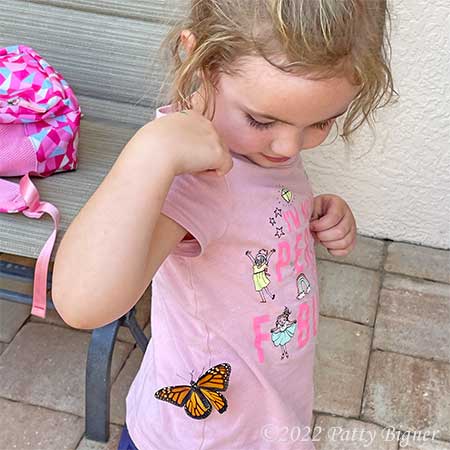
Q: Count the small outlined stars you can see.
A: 3